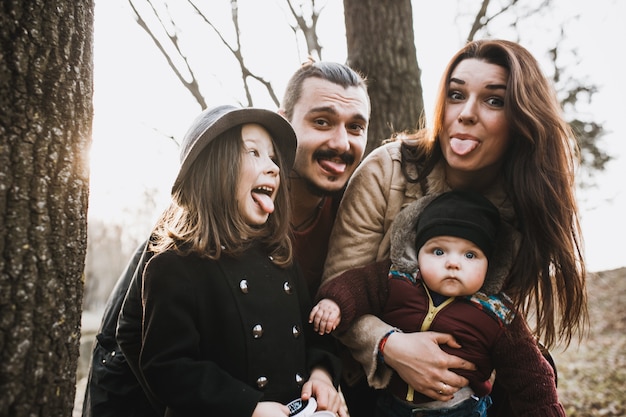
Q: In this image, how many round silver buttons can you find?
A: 6